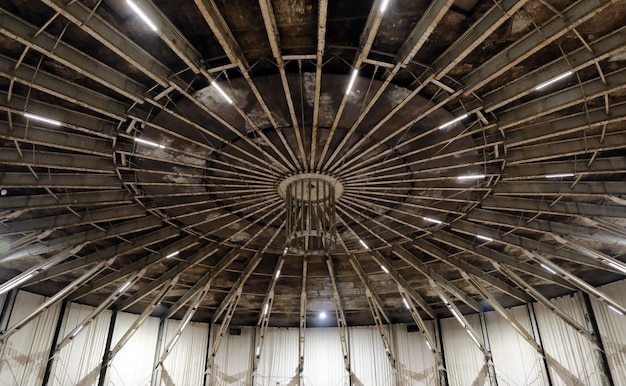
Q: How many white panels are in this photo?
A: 13